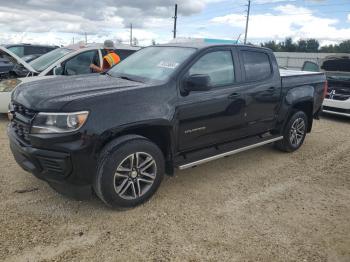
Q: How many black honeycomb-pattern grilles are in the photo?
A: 1